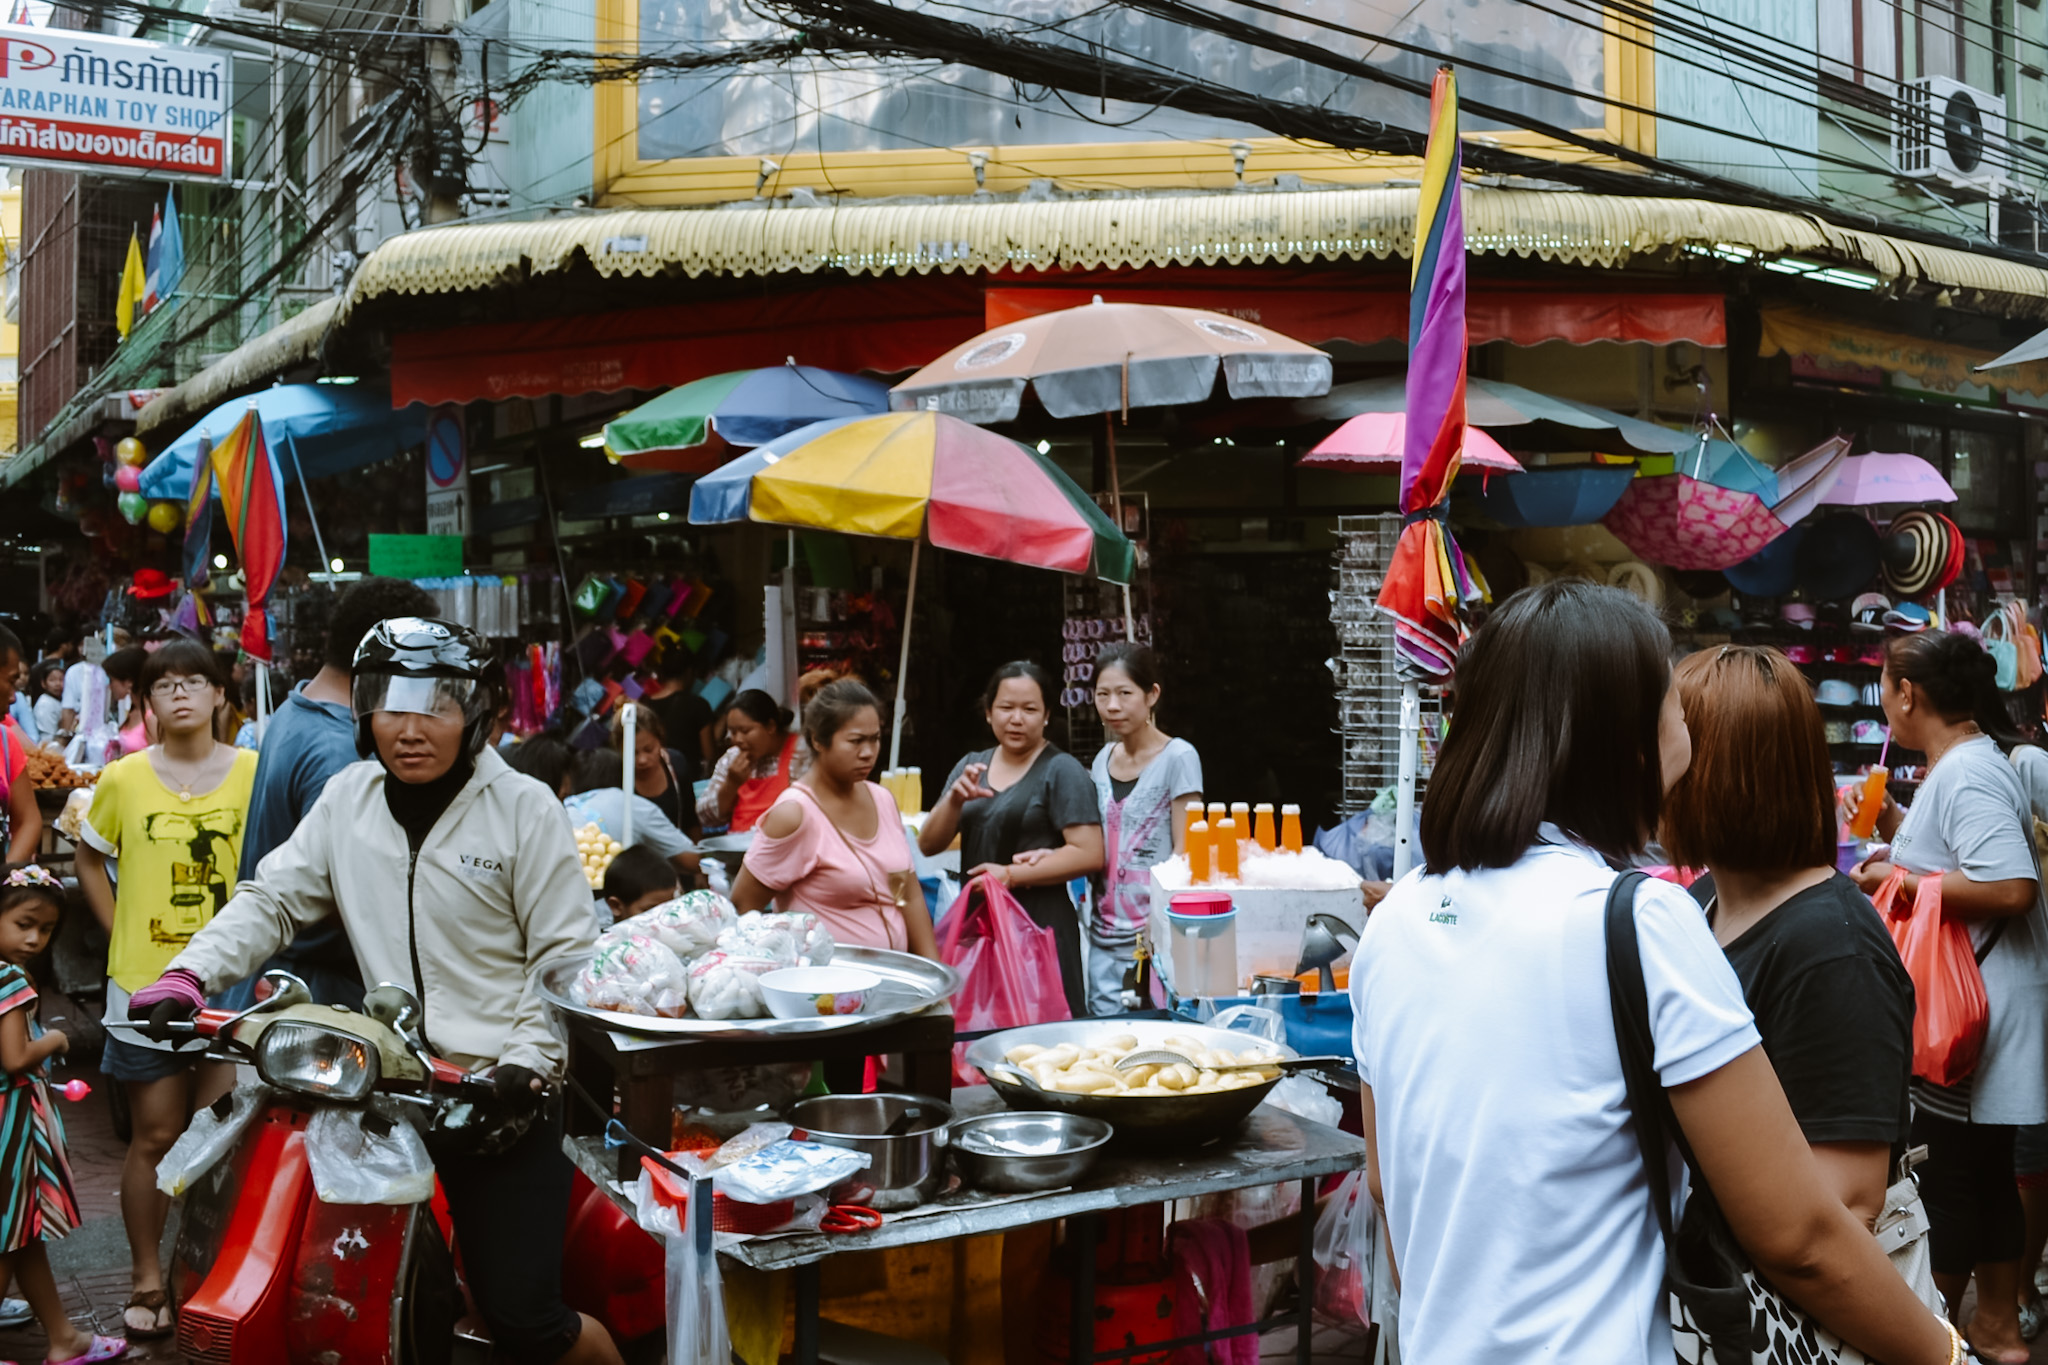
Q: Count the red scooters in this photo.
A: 1